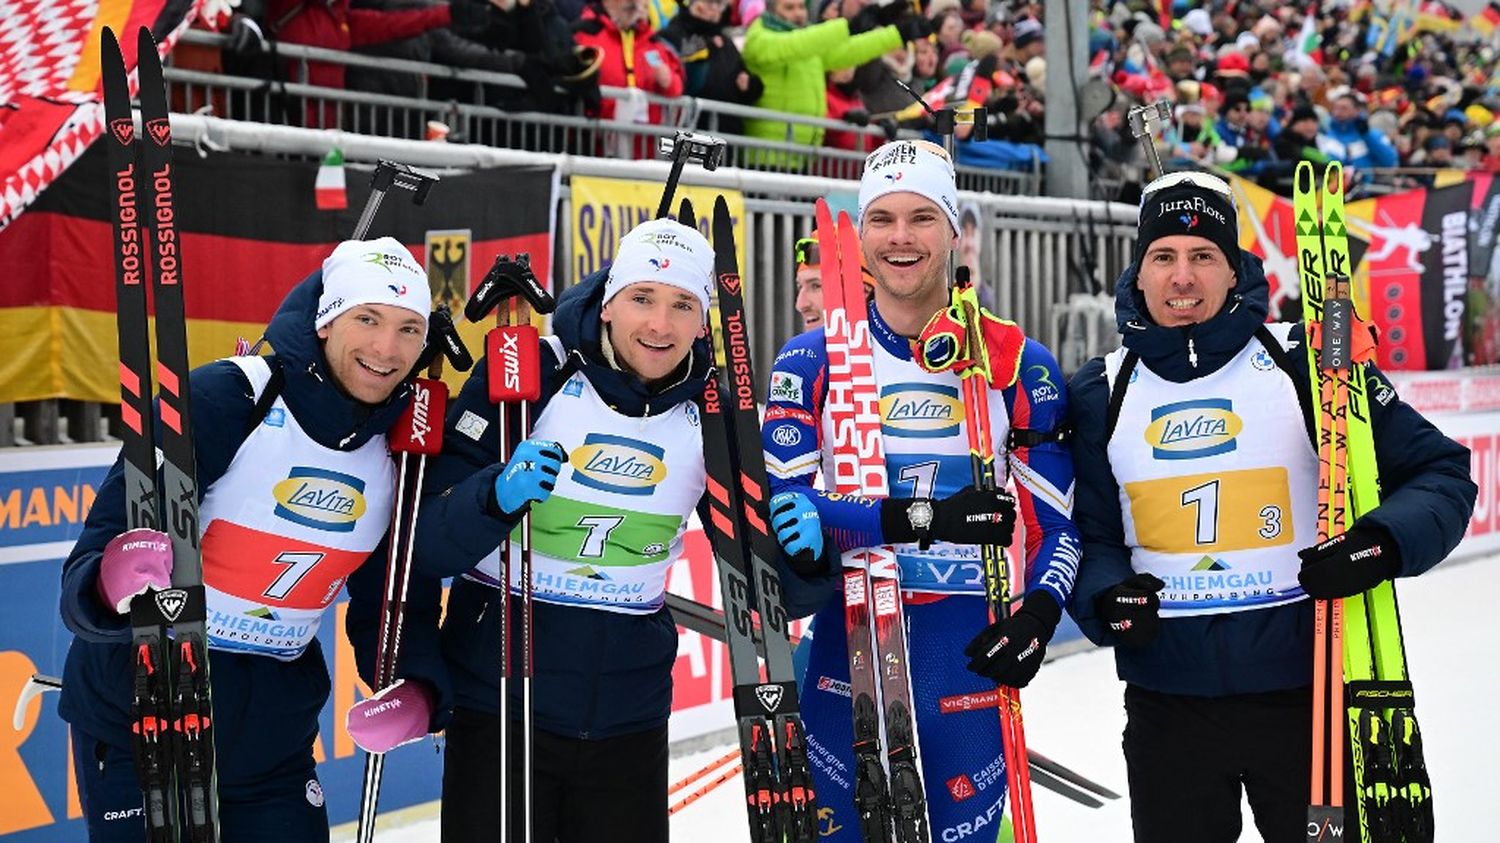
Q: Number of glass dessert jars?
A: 0